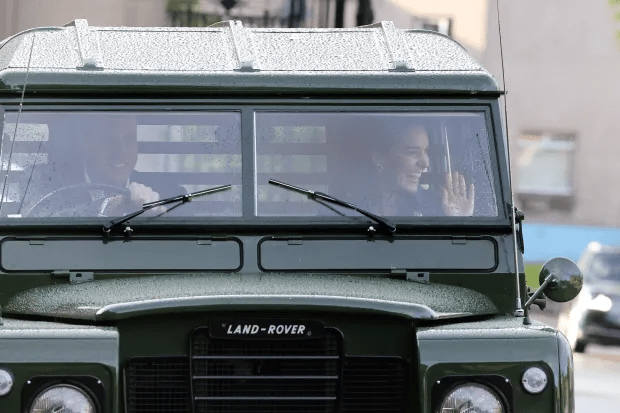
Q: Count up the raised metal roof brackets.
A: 3